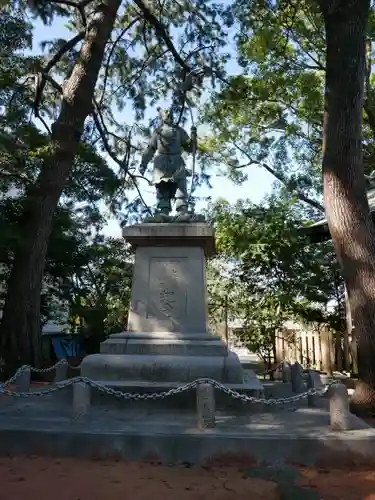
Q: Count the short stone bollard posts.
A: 8